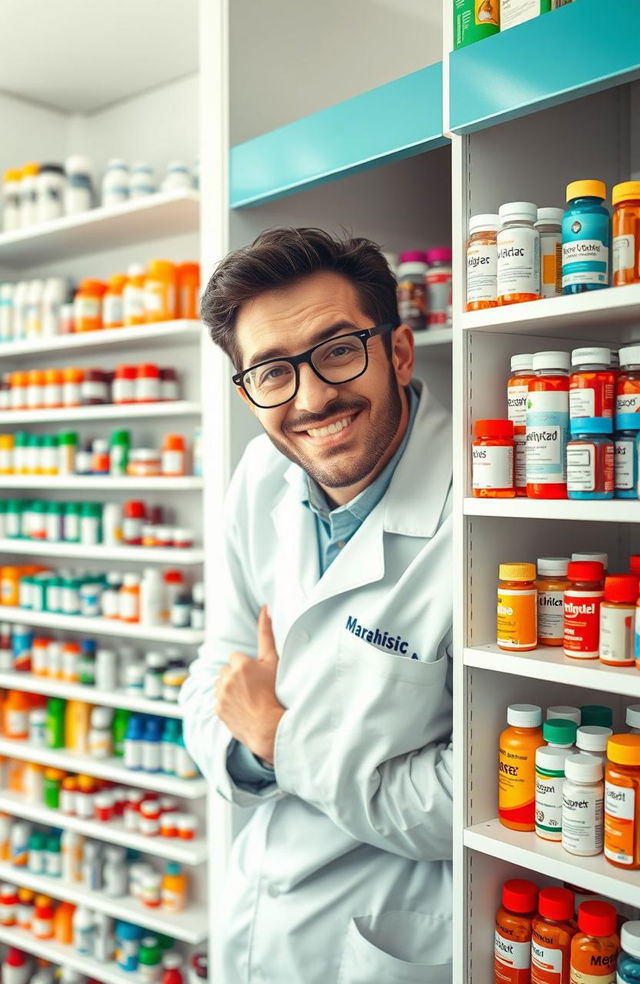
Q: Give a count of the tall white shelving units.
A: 3